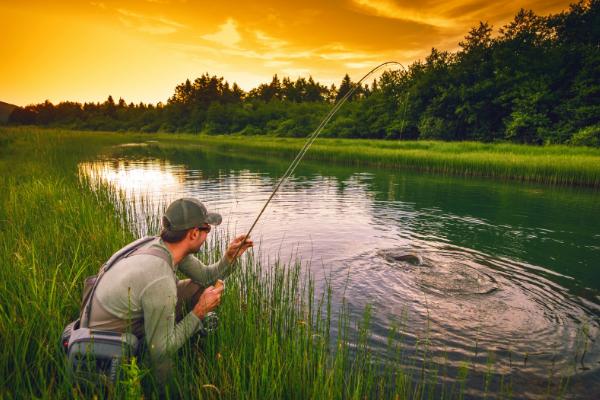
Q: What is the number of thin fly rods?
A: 1